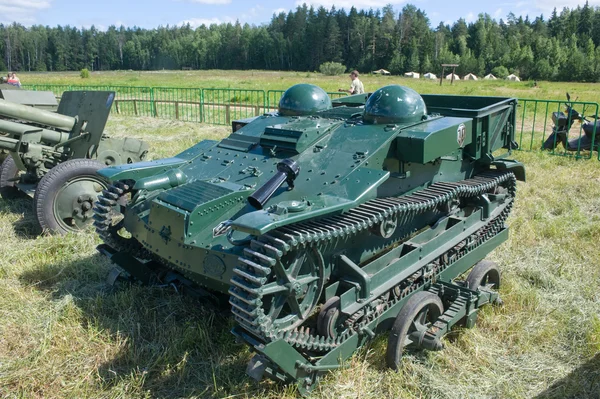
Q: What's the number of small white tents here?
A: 7